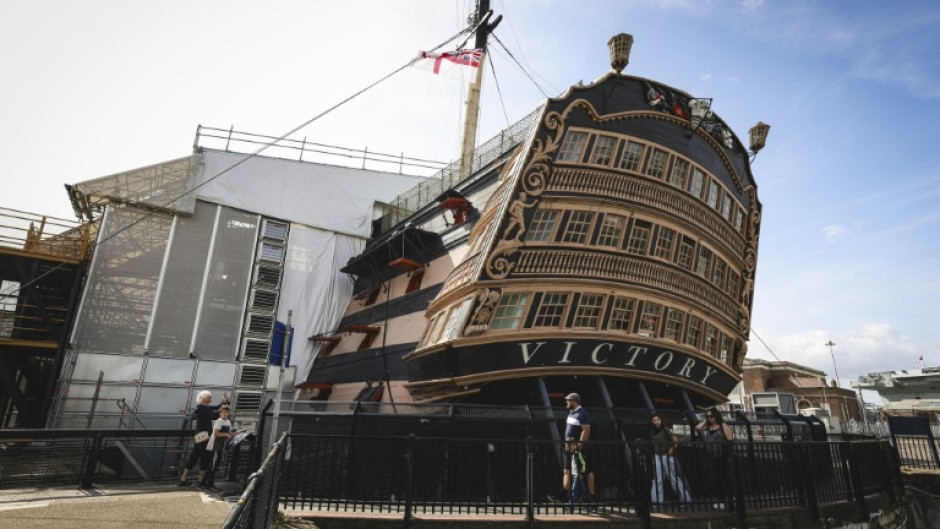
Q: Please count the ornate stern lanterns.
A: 2